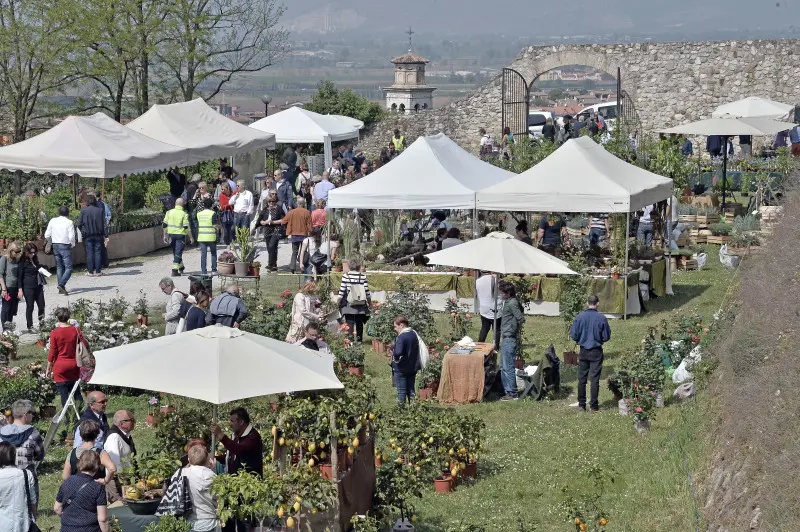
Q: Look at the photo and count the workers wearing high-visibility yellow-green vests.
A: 3